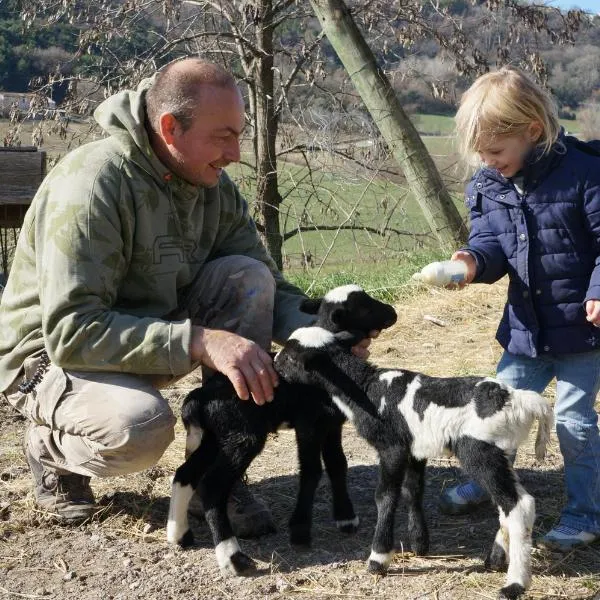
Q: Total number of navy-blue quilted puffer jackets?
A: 1